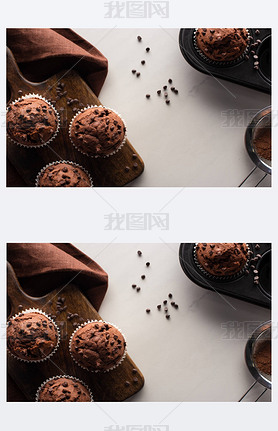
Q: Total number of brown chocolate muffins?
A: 8